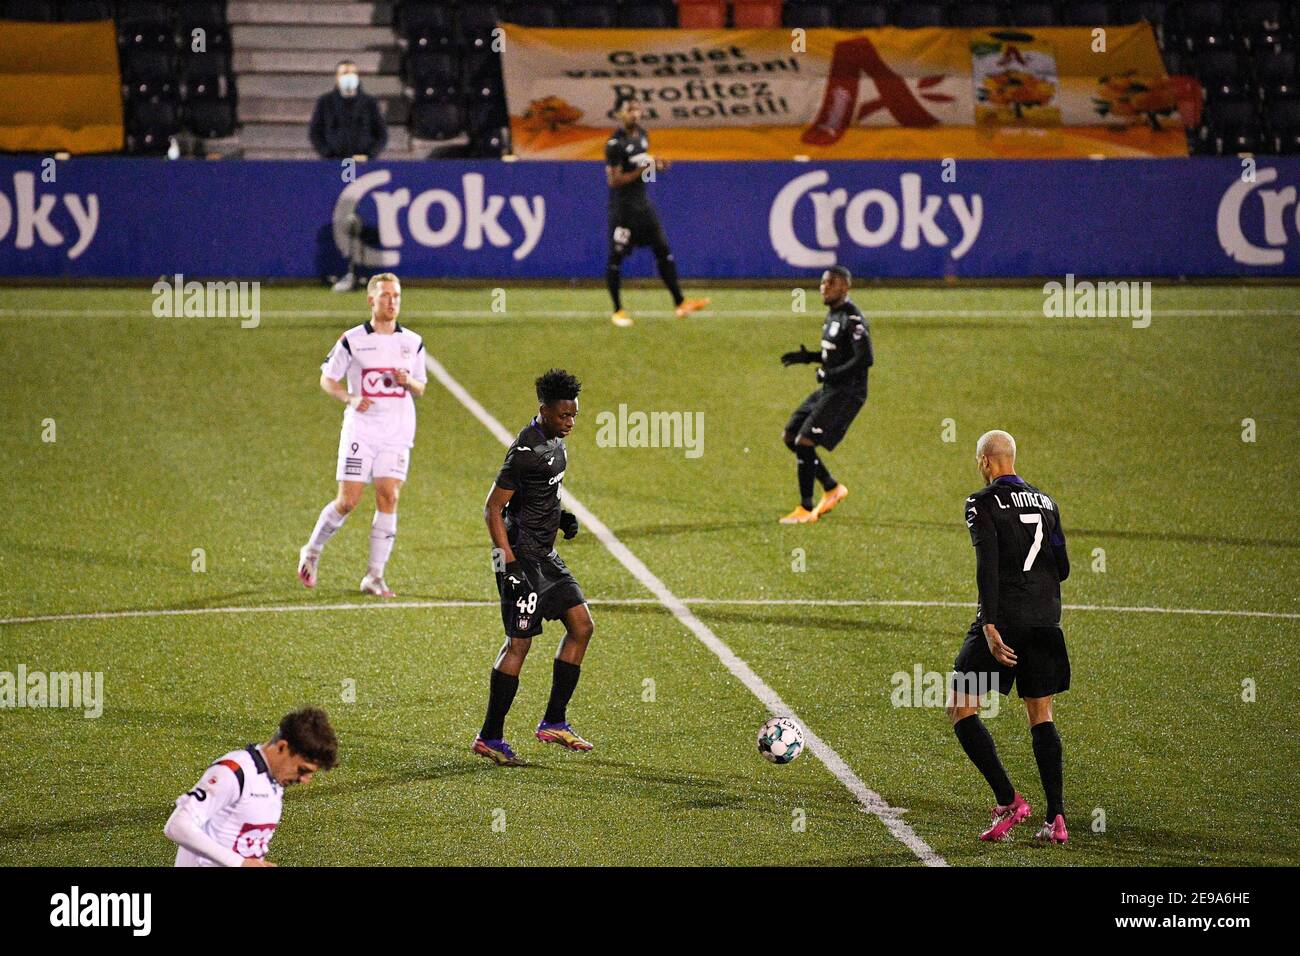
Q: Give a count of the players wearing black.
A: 4